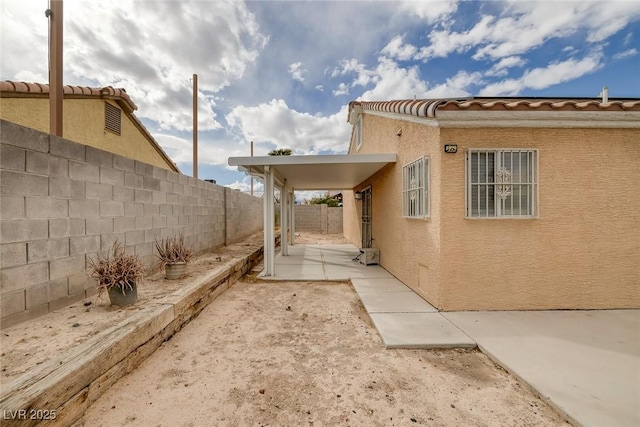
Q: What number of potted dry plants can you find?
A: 2